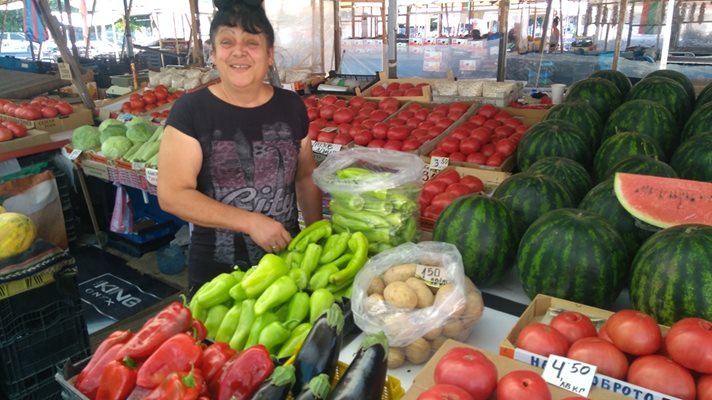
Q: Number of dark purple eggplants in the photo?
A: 4